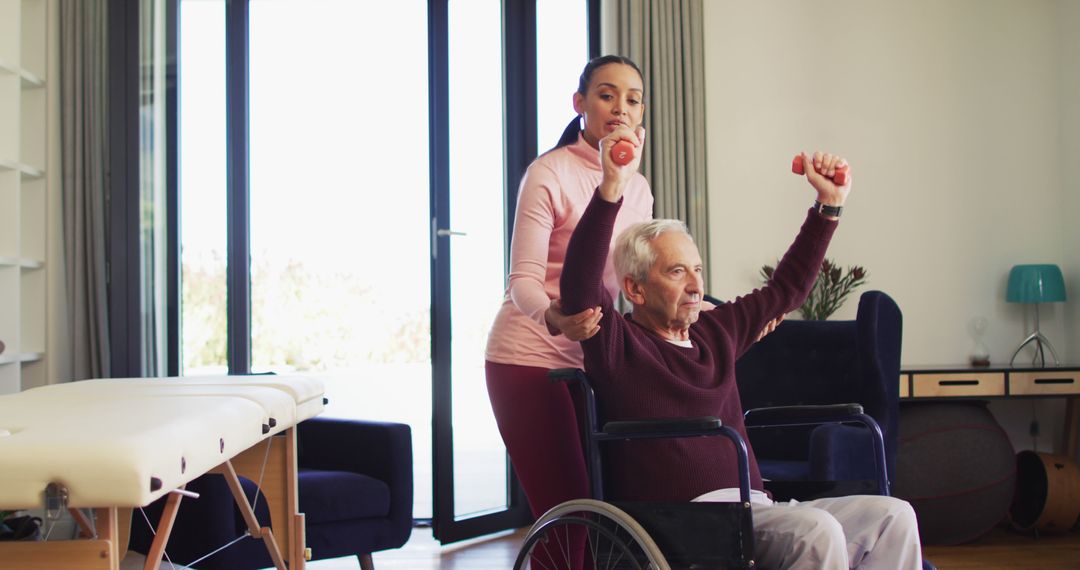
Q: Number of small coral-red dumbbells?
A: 2